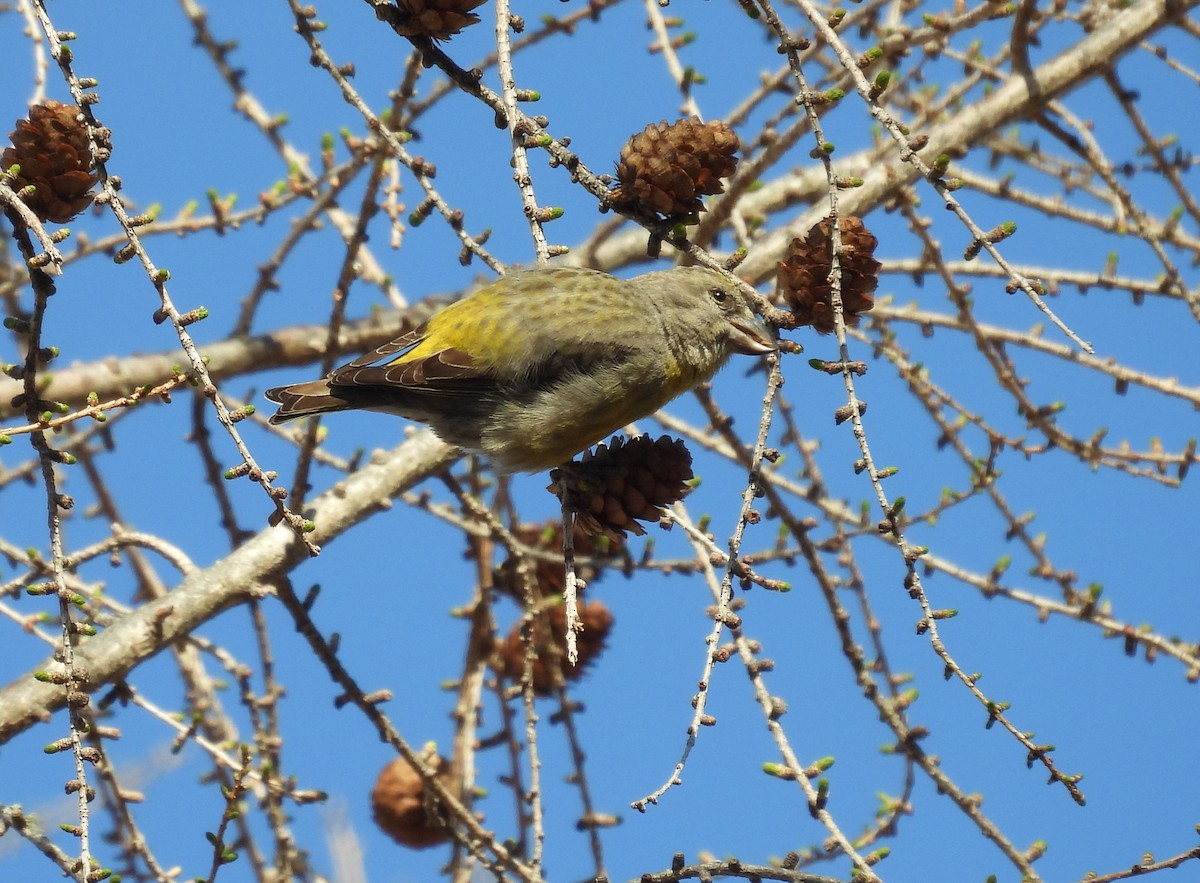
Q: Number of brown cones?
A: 8